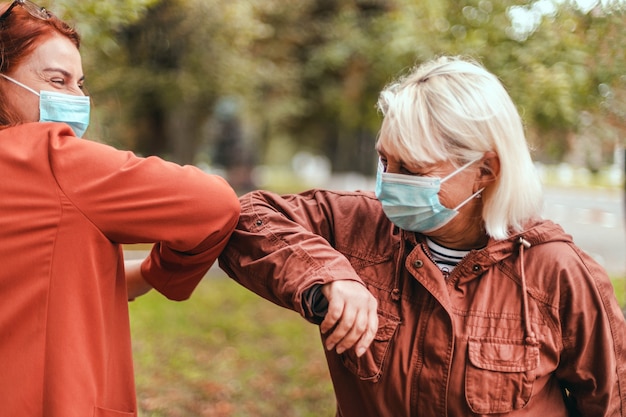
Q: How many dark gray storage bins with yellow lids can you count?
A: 0